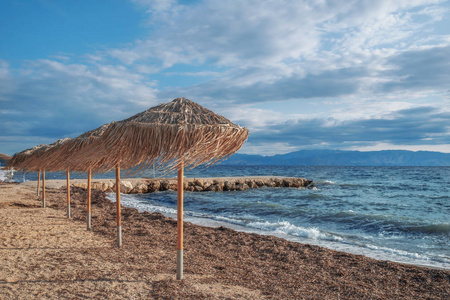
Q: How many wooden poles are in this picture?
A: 6